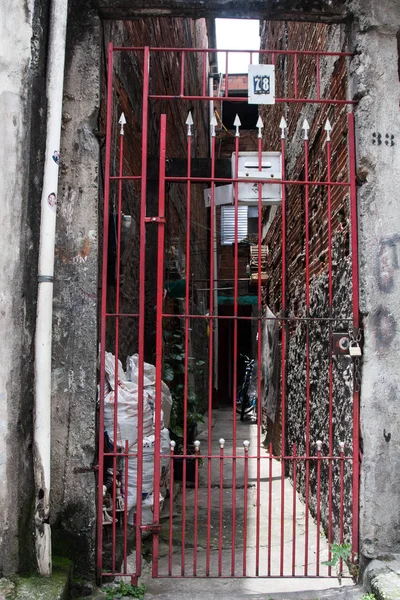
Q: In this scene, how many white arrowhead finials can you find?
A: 8